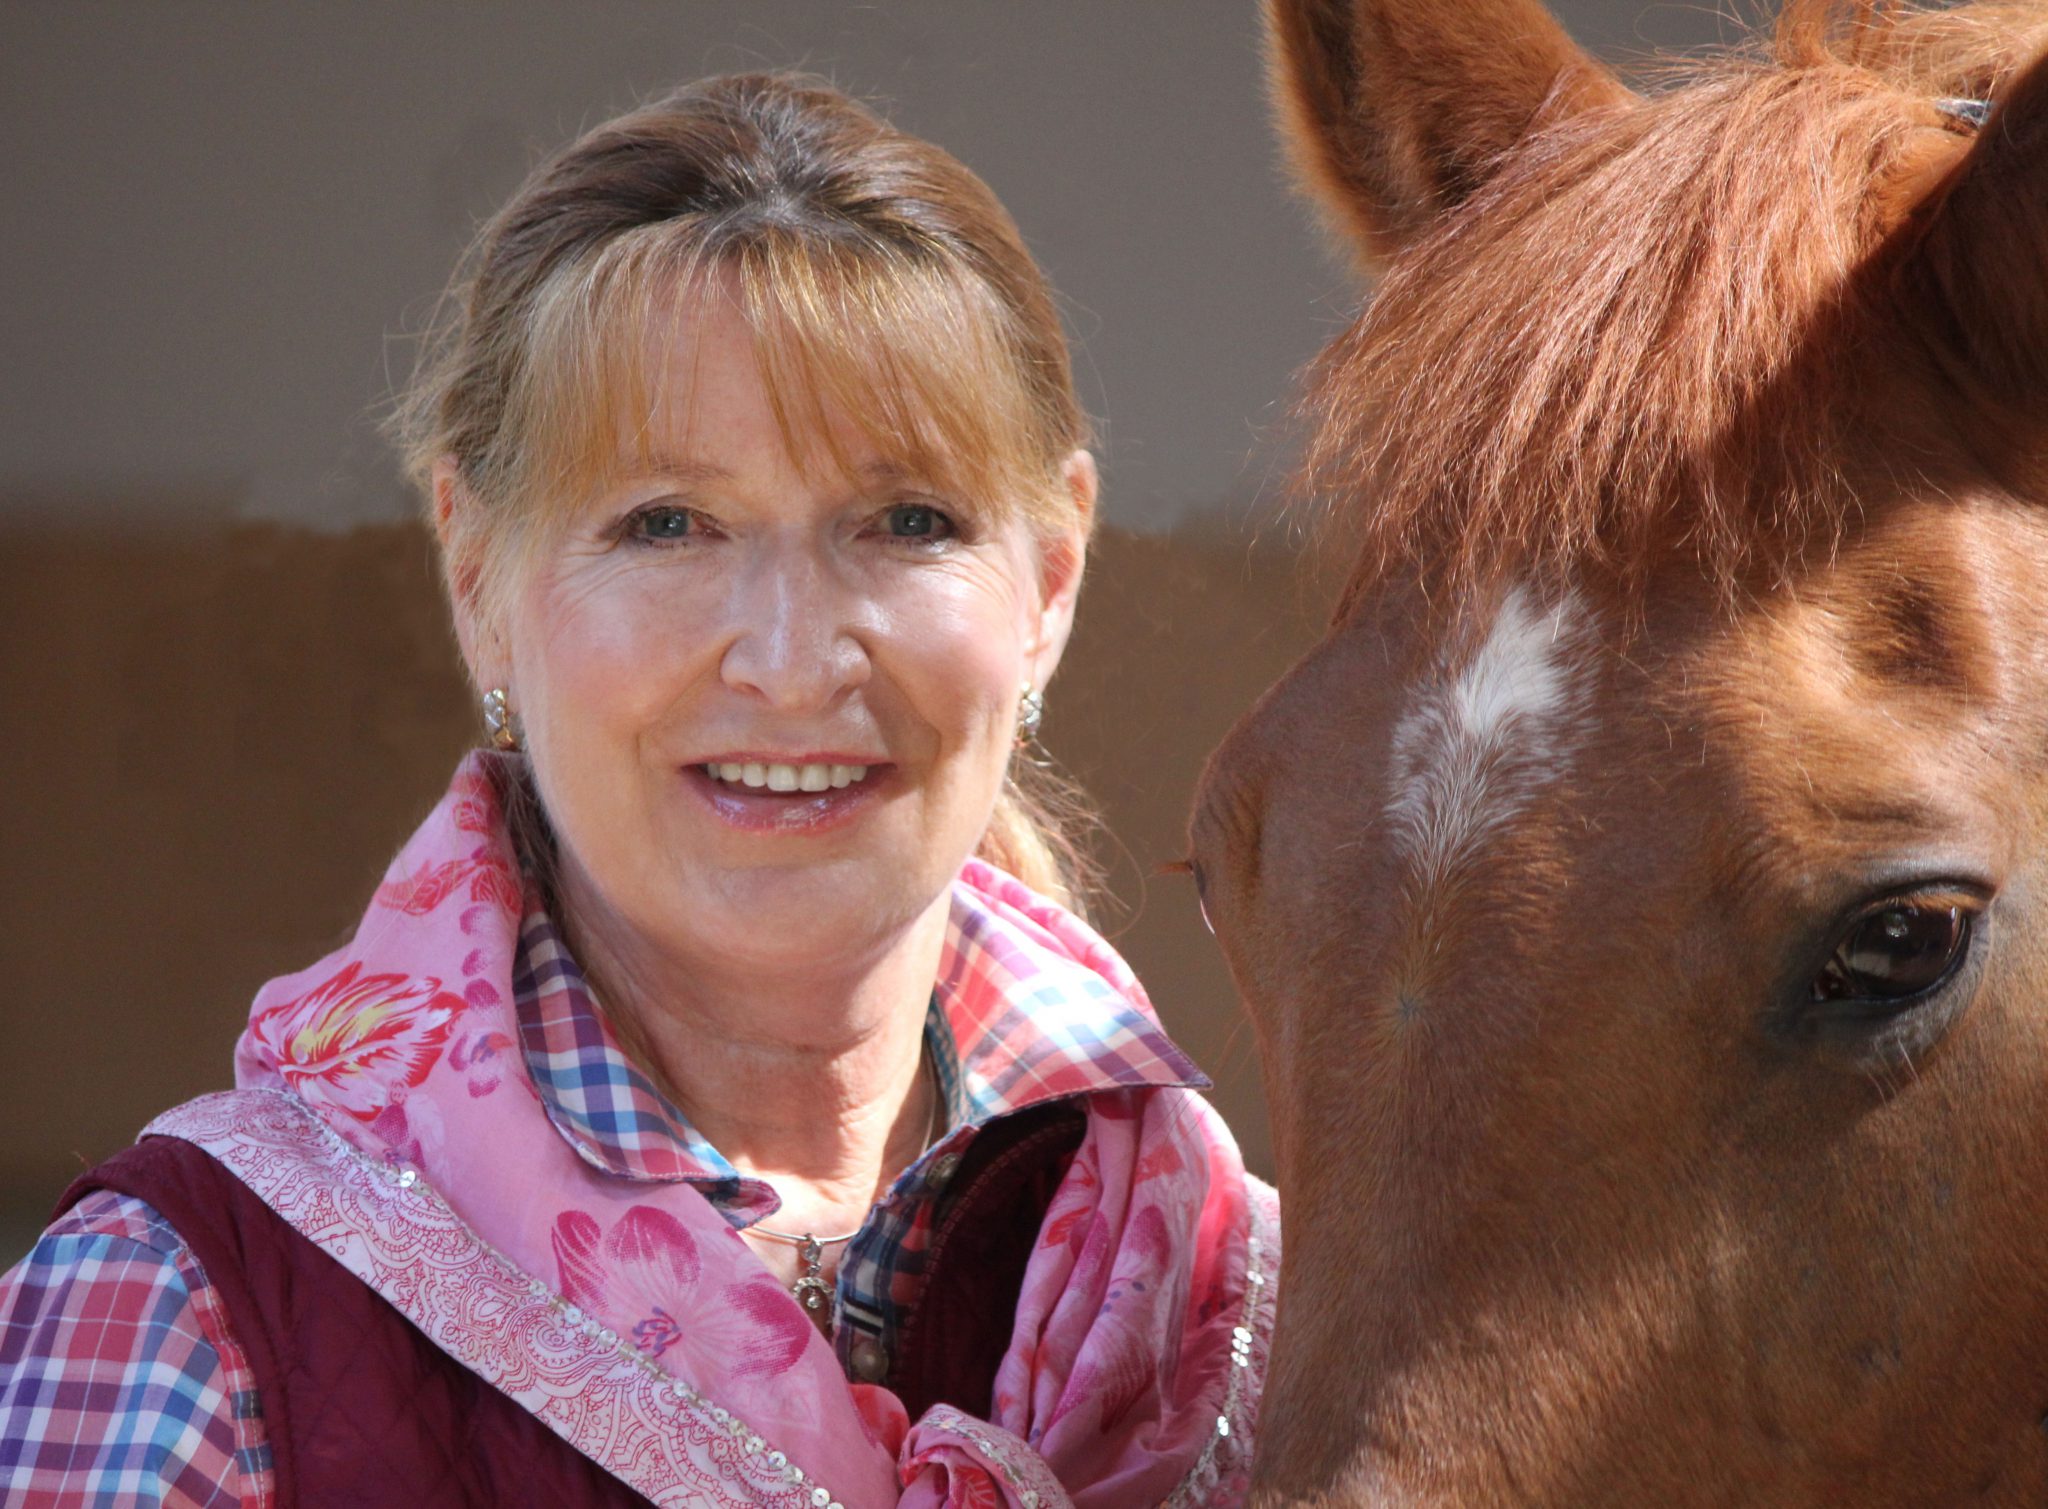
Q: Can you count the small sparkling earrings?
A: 2